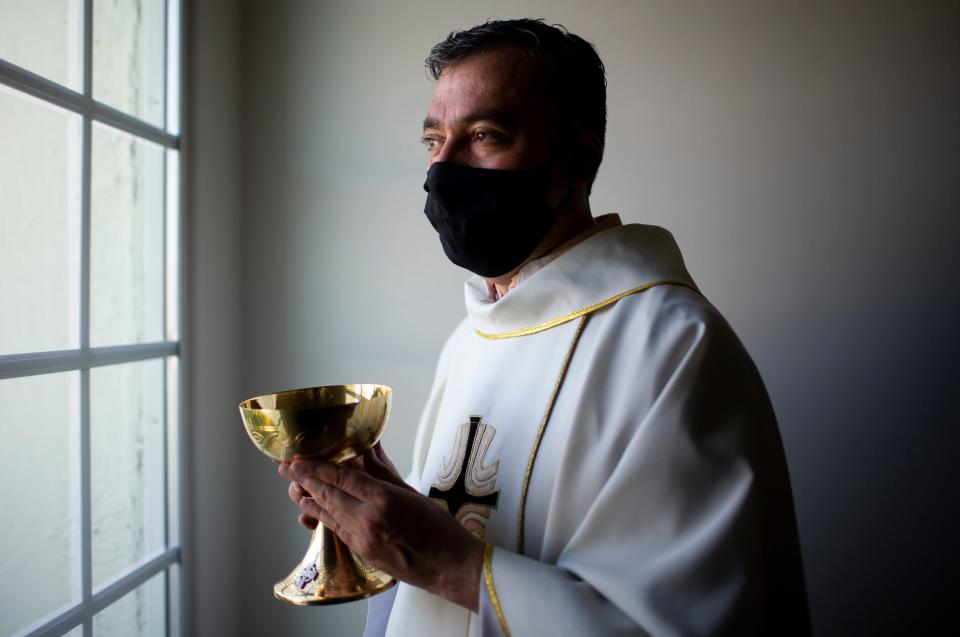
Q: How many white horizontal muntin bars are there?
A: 3